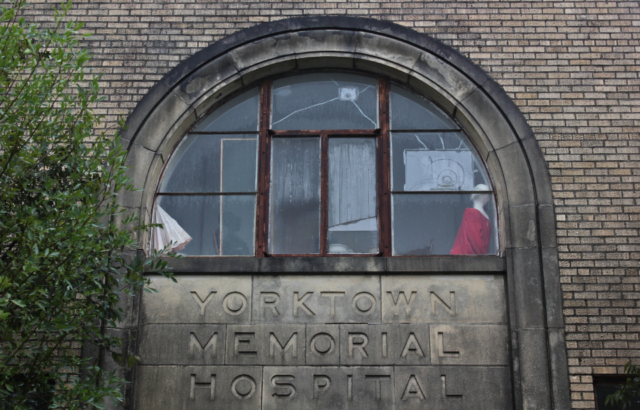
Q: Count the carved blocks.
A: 11